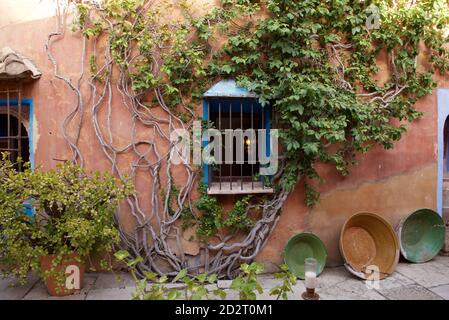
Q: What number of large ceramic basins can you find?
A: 3